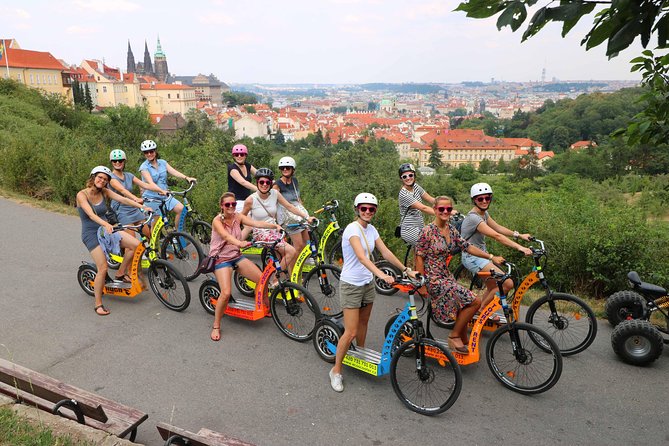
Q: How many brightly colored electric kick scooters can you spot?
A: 11